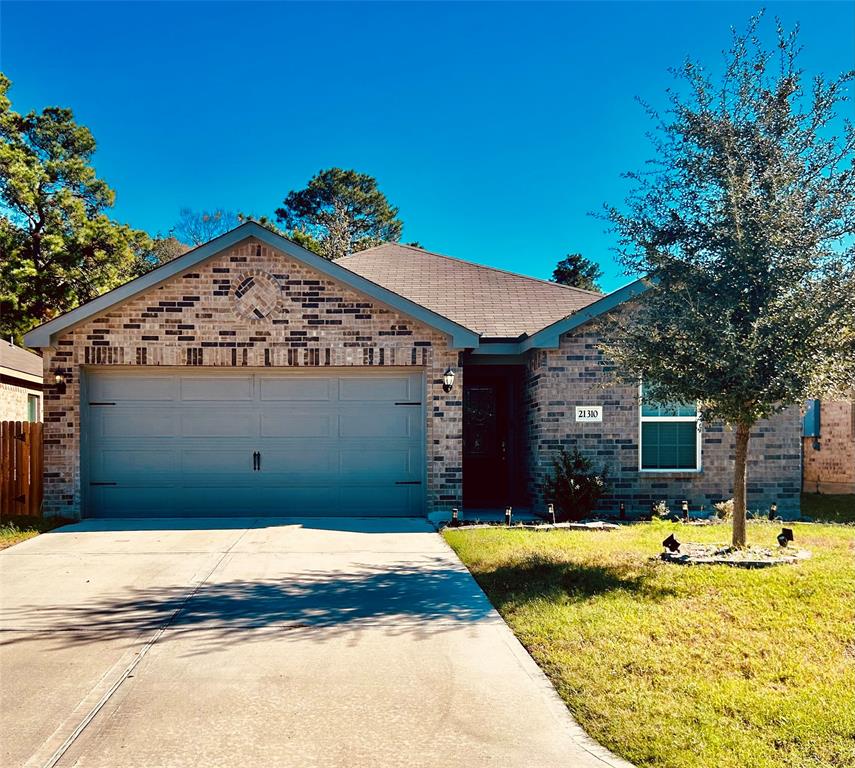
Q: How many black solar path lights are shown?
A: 6